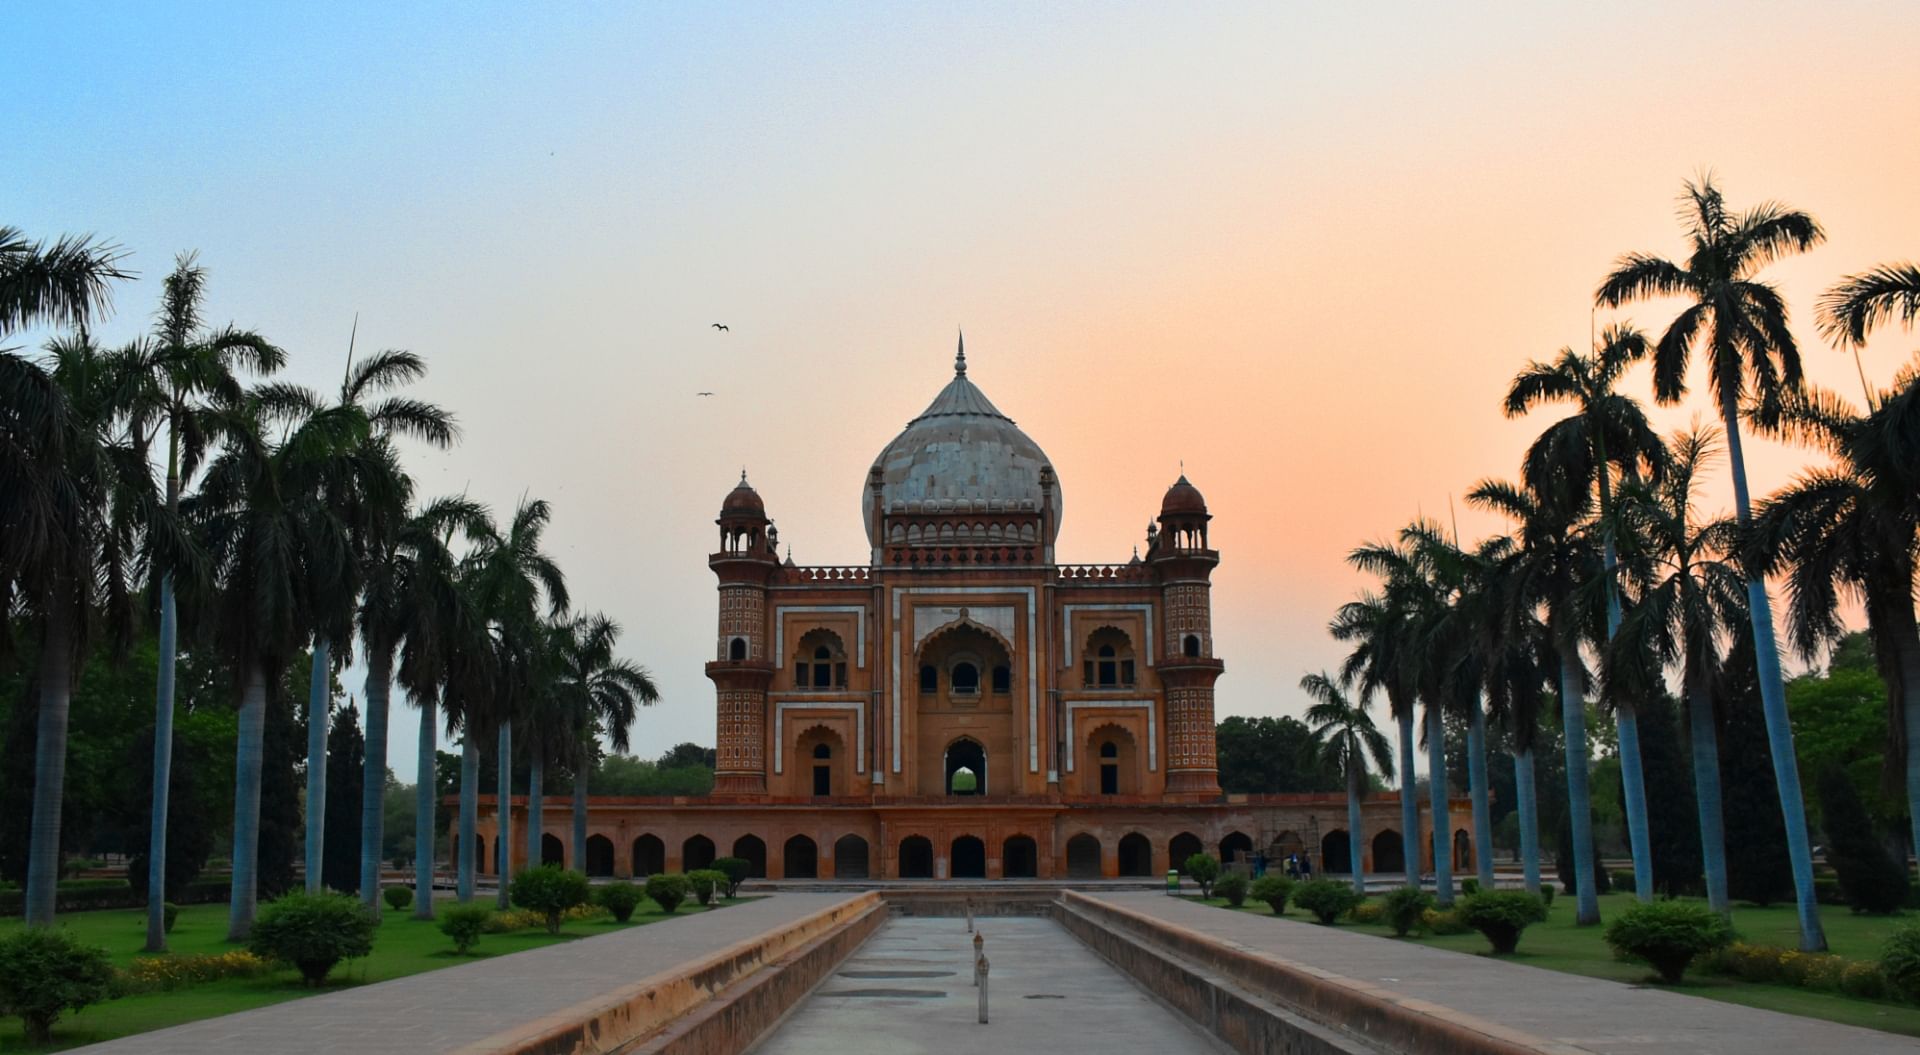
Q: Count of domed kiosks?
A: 2